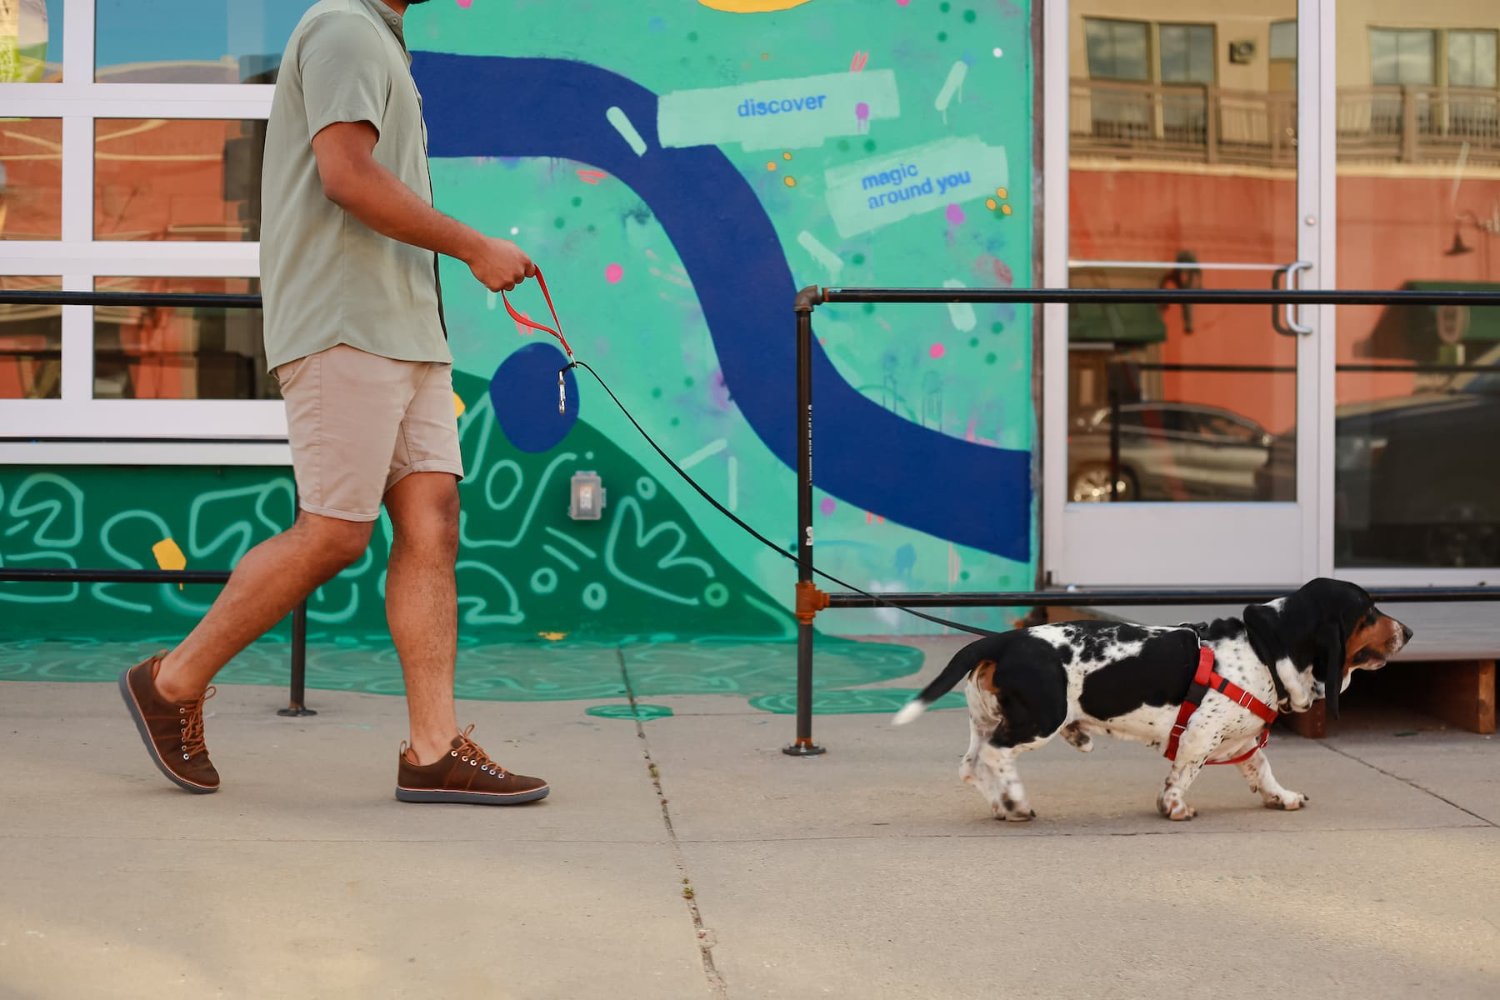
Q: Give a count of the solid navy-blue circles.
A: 1